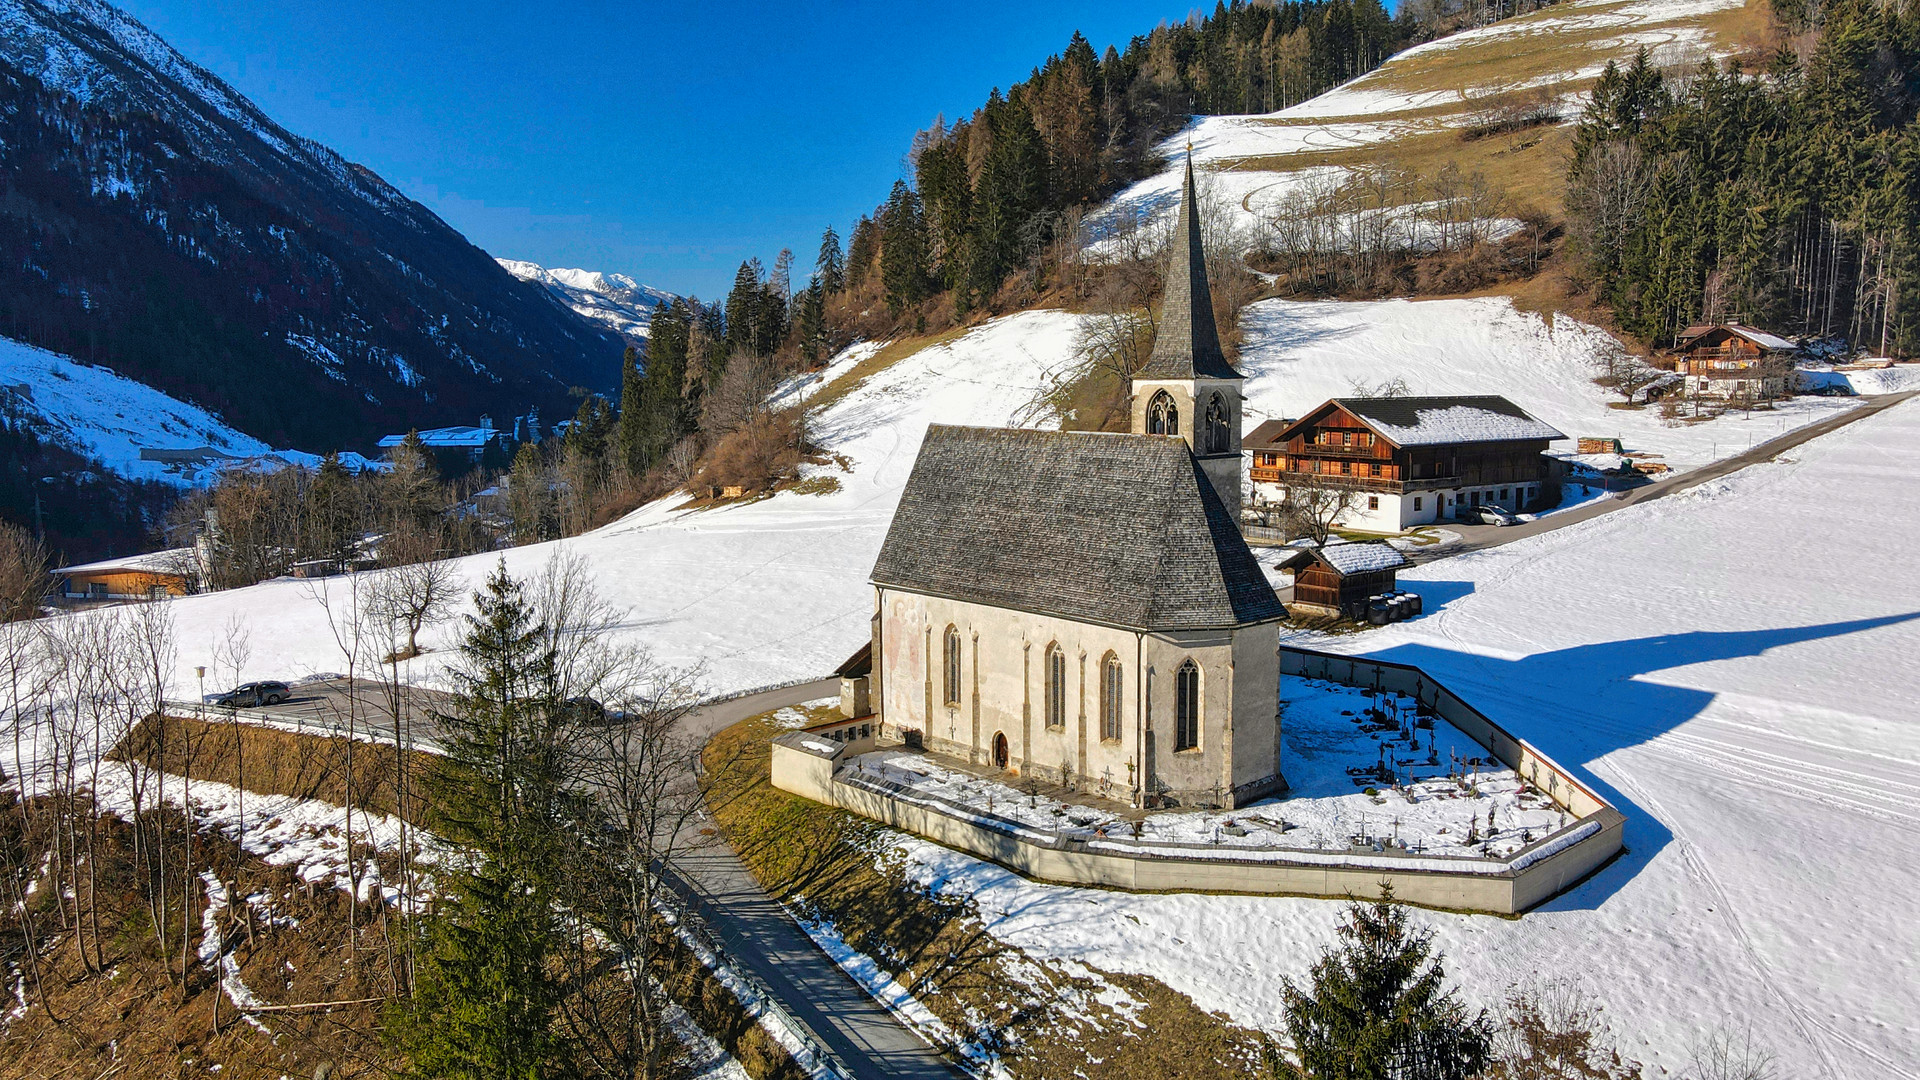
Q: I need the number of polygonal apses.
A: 1